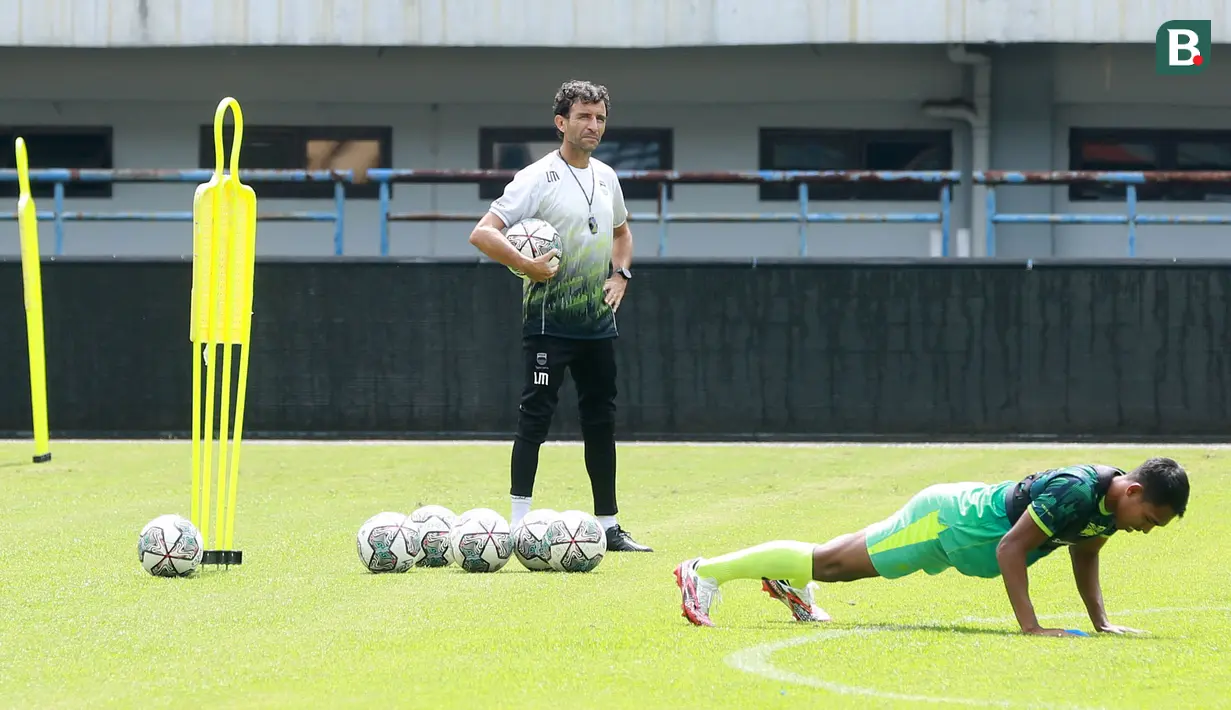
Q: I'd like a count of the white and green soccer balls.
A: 7